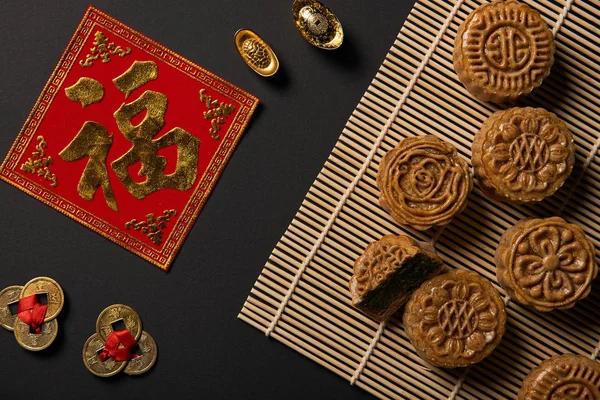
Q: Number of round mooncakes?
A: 6